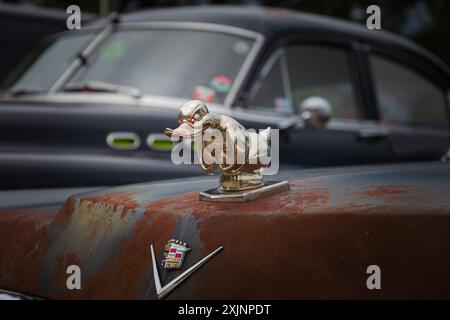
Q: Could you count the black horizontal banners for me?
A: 1